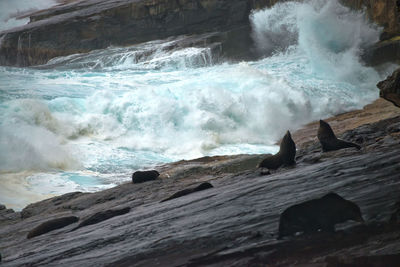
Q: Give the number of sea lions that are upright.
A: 2